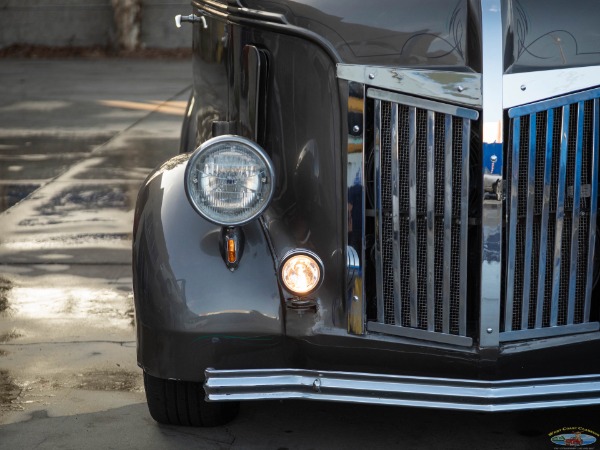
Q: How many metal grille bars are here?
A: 12